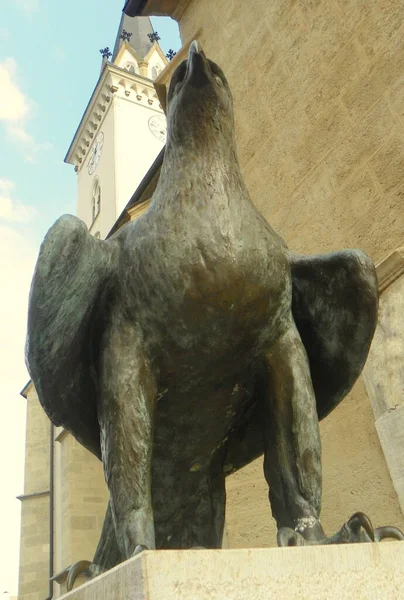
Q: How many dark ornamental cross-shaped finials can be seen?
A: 4